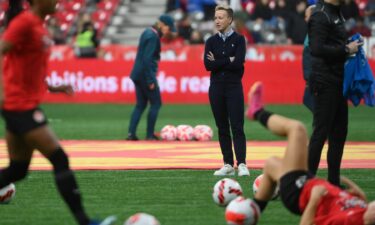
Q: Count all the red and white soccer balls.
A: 8